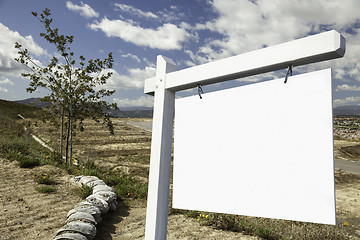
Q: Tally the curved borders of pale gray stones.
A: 1